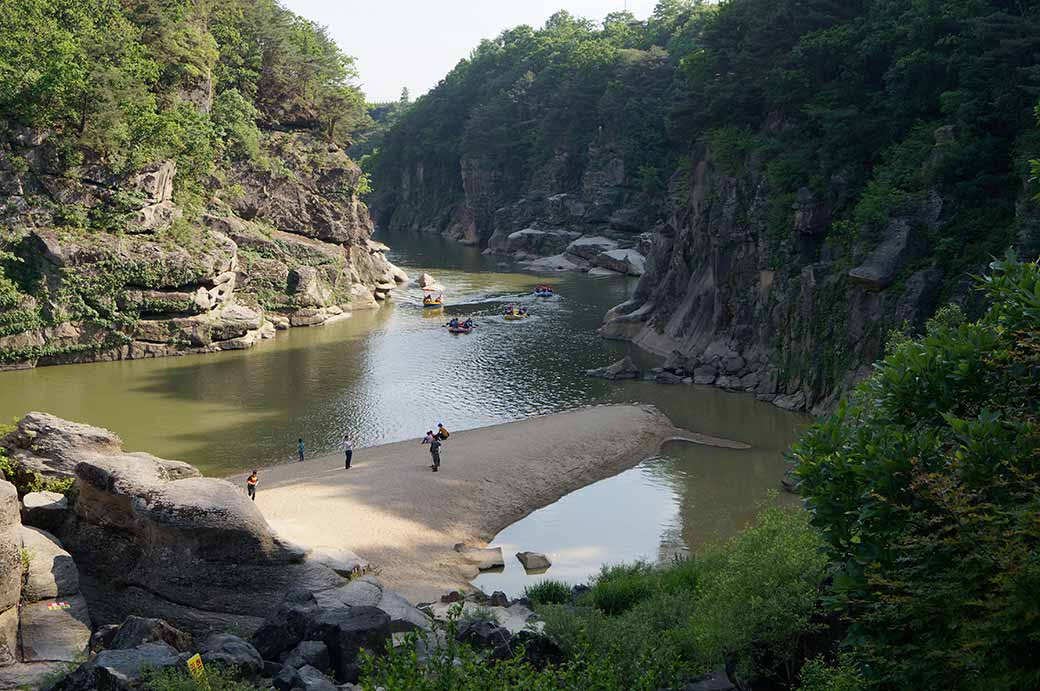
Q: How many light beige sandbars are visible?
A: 1